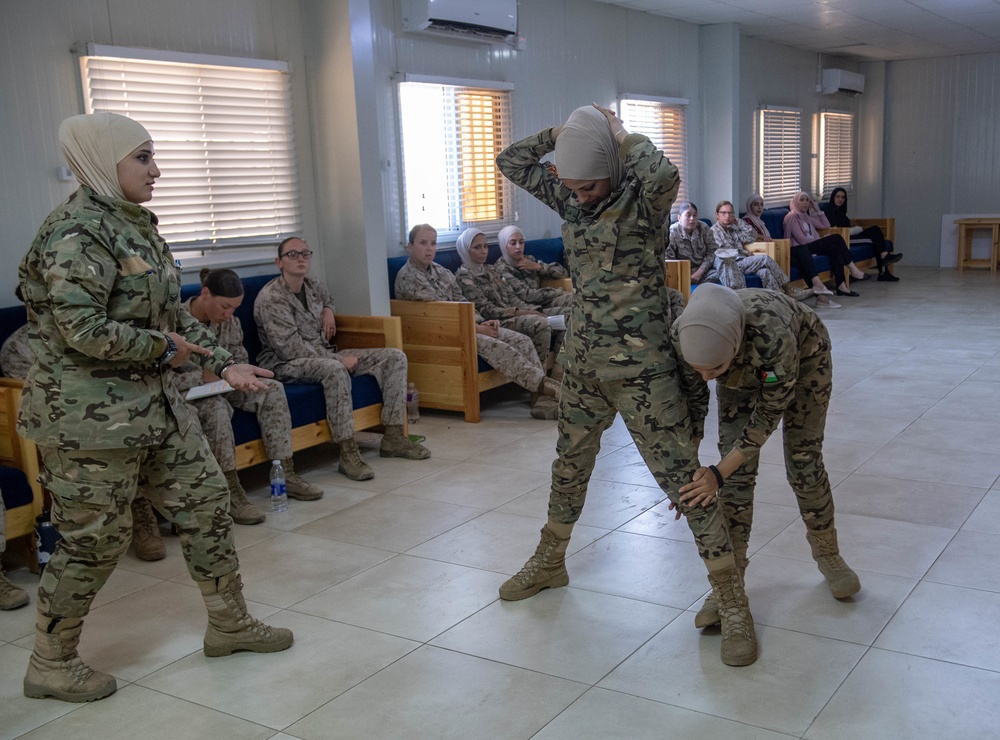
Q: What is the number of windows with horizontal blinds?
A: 5